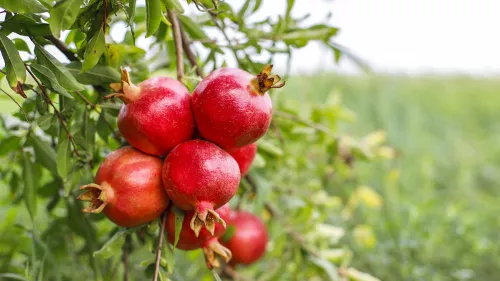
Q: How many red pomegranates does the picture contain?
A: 7